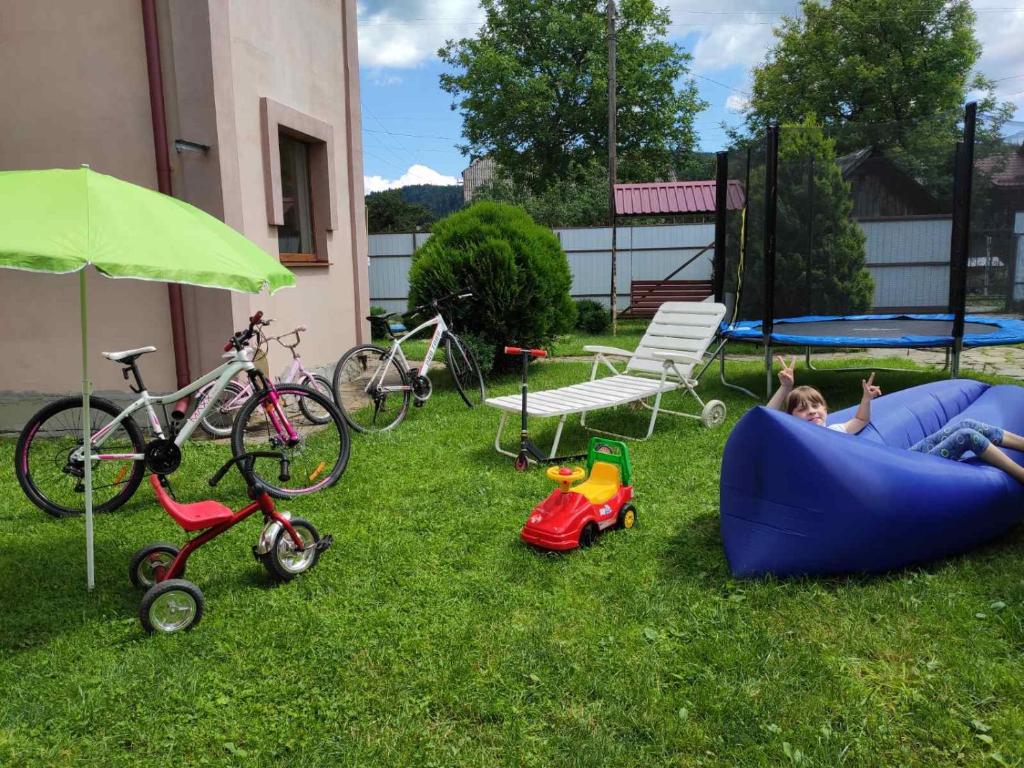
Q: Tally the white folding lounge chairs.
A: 1